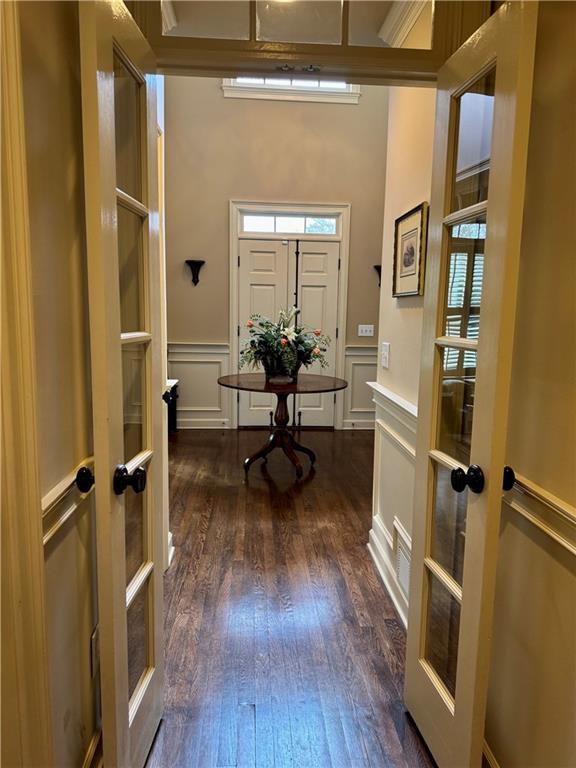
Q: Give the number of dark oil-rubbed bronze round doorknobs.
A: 4